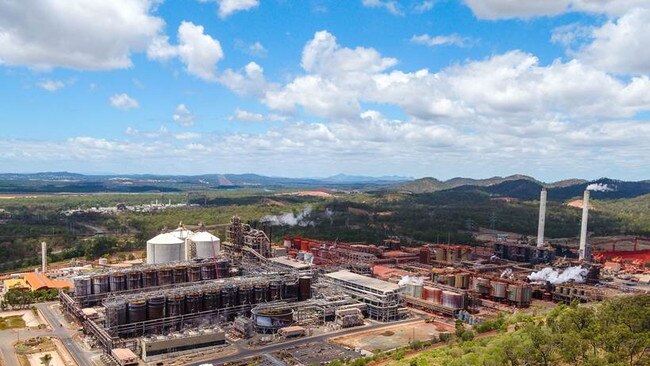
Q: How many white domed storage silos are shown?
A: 3